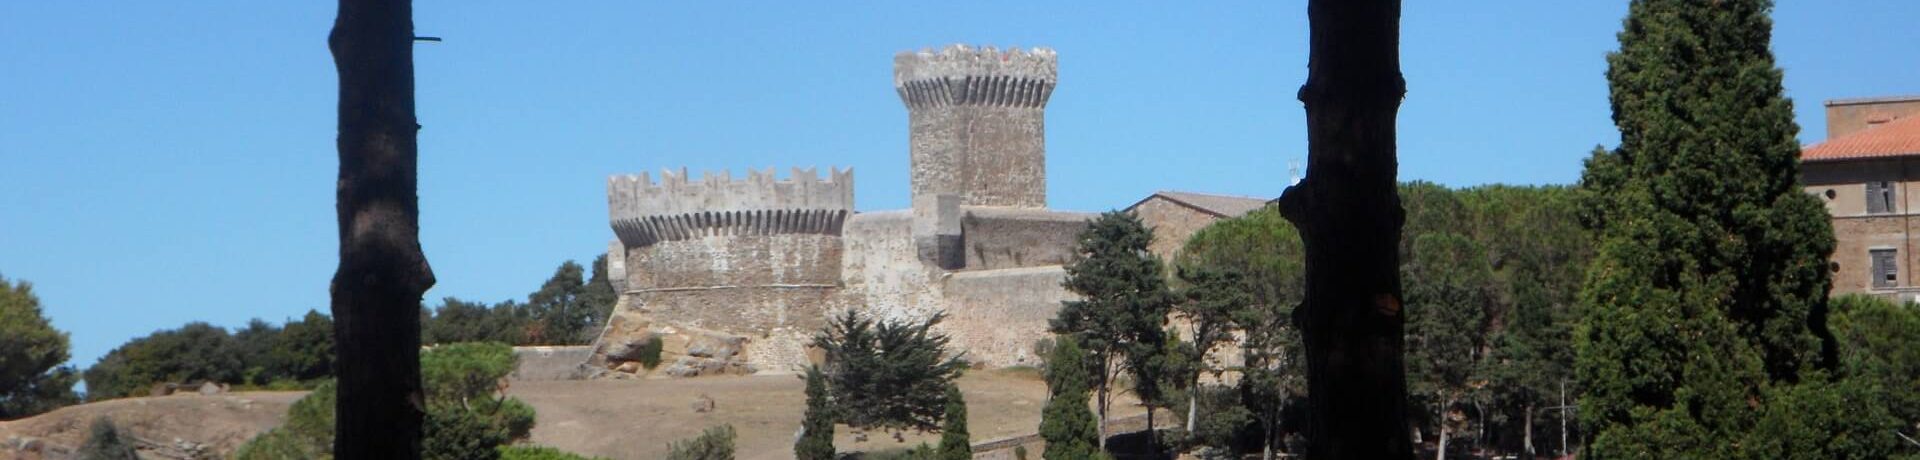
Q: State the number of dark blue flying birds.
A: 0